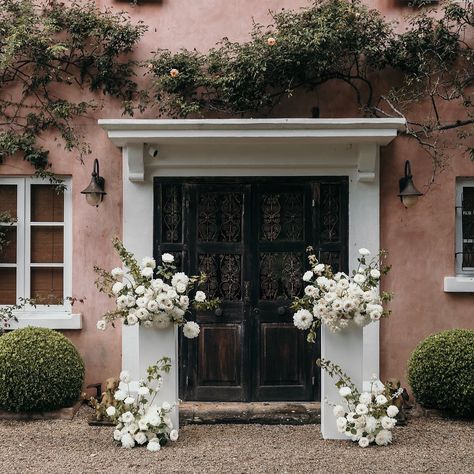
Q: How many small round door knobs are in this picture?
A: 2